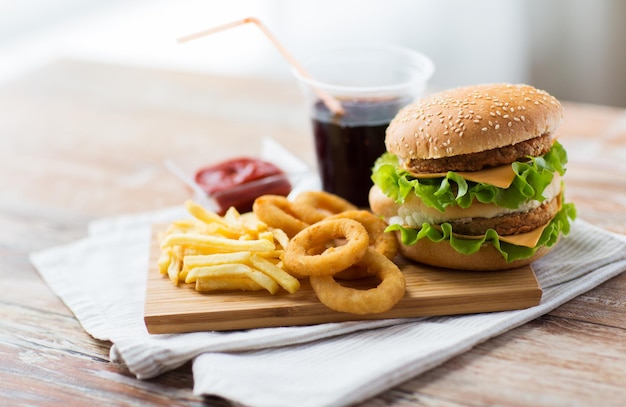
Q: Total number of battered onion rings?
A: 5